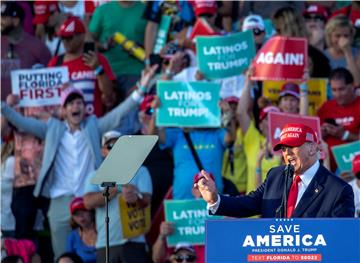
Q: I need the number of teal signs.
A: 4